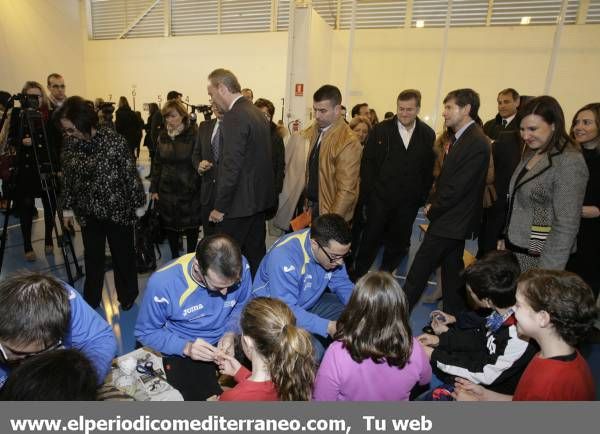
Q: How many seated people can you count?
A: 8